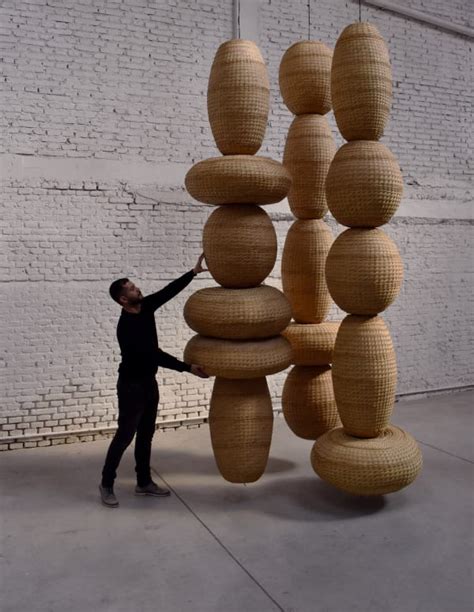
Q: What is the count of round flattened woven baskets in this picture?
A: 5